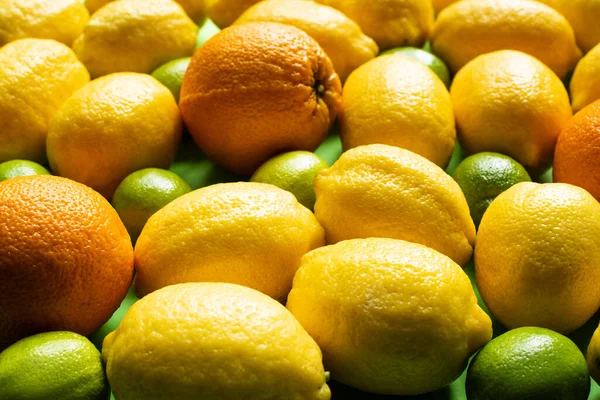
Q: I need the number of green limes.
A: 8